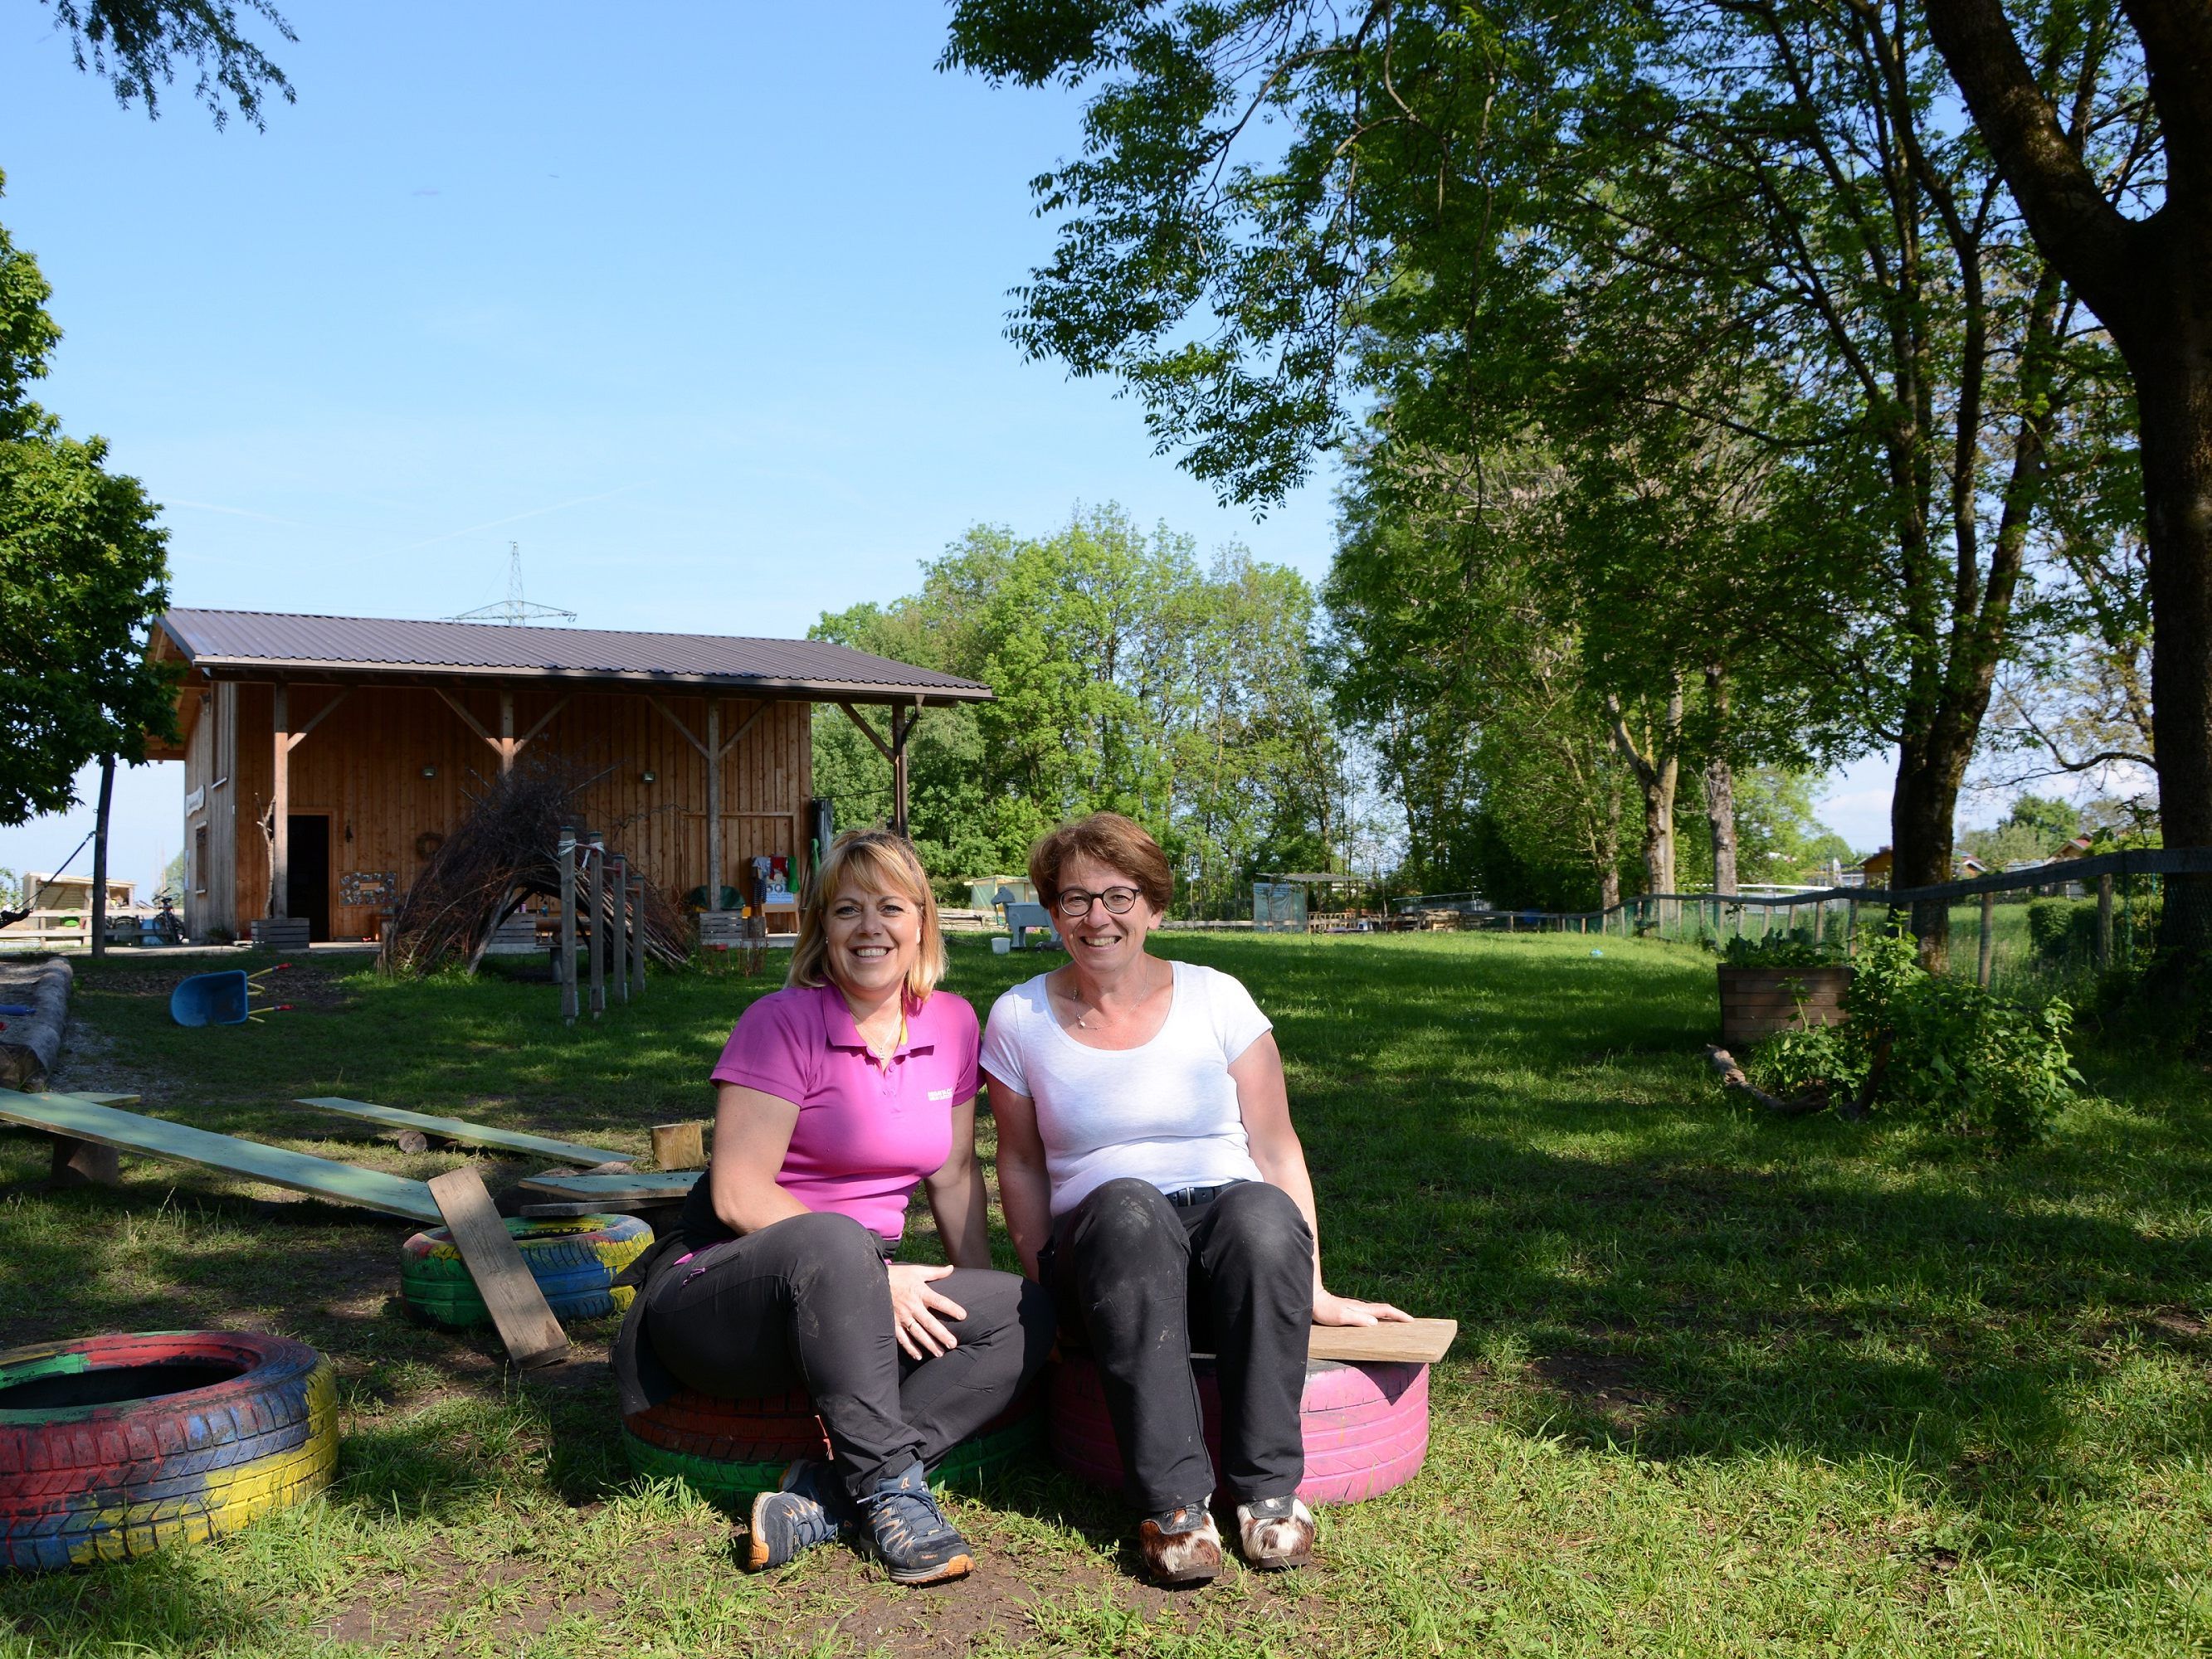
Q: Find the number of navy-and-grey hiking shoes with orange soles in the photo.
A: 2